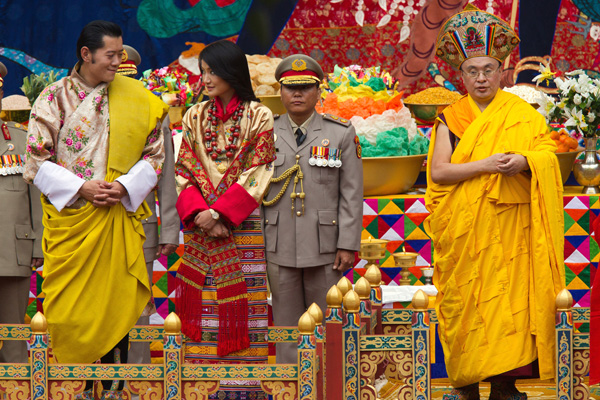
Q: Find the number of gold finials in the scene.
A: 11